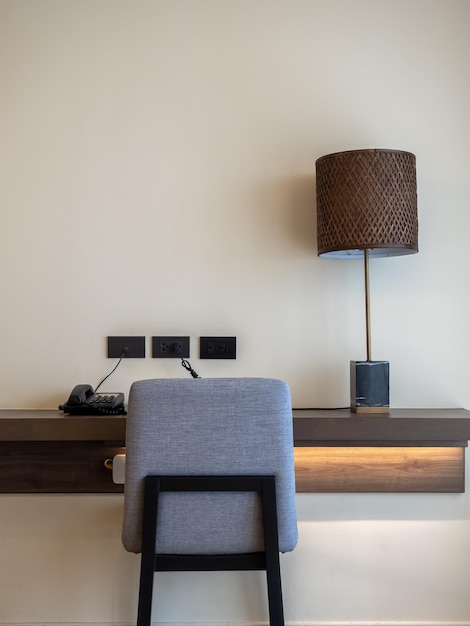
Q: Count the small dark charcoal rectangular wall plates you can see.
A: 3